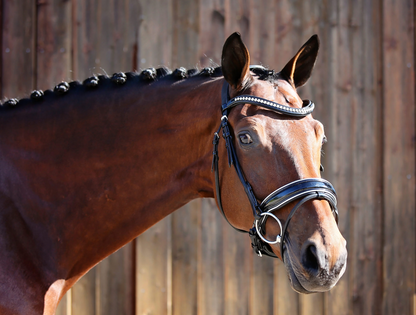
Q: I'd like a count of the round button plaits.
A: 8